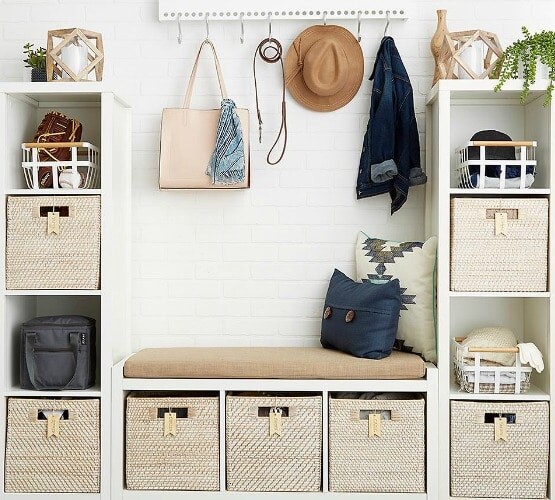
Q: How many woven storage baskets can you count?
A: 7